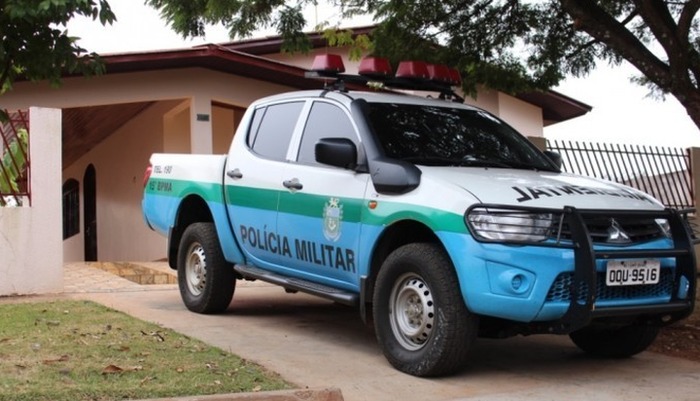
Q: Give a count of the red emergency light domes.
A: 5